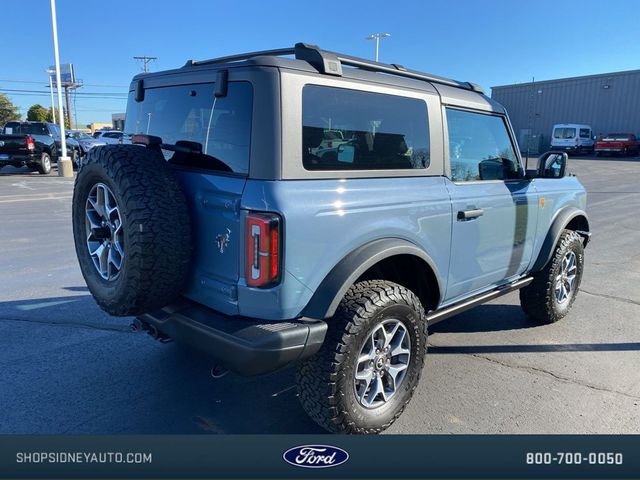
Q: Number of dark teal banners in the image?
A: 1